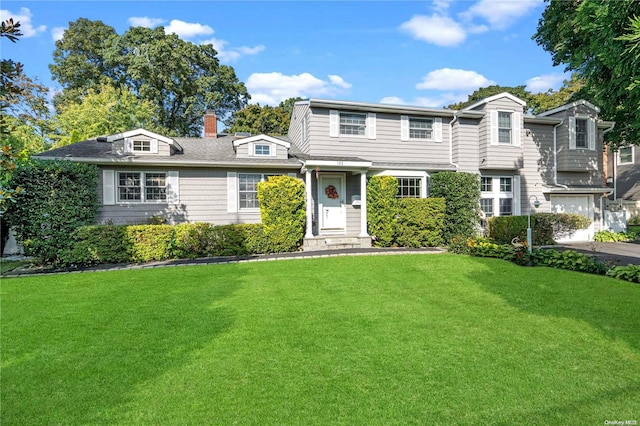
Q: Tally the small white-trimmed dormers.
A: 2